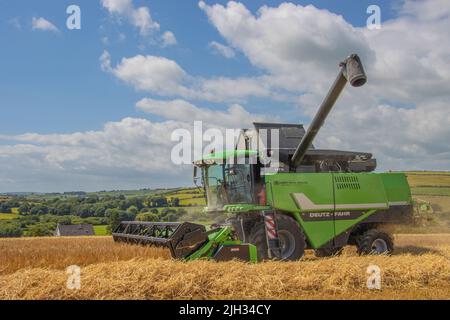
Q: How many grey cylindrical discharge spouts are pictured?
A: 1